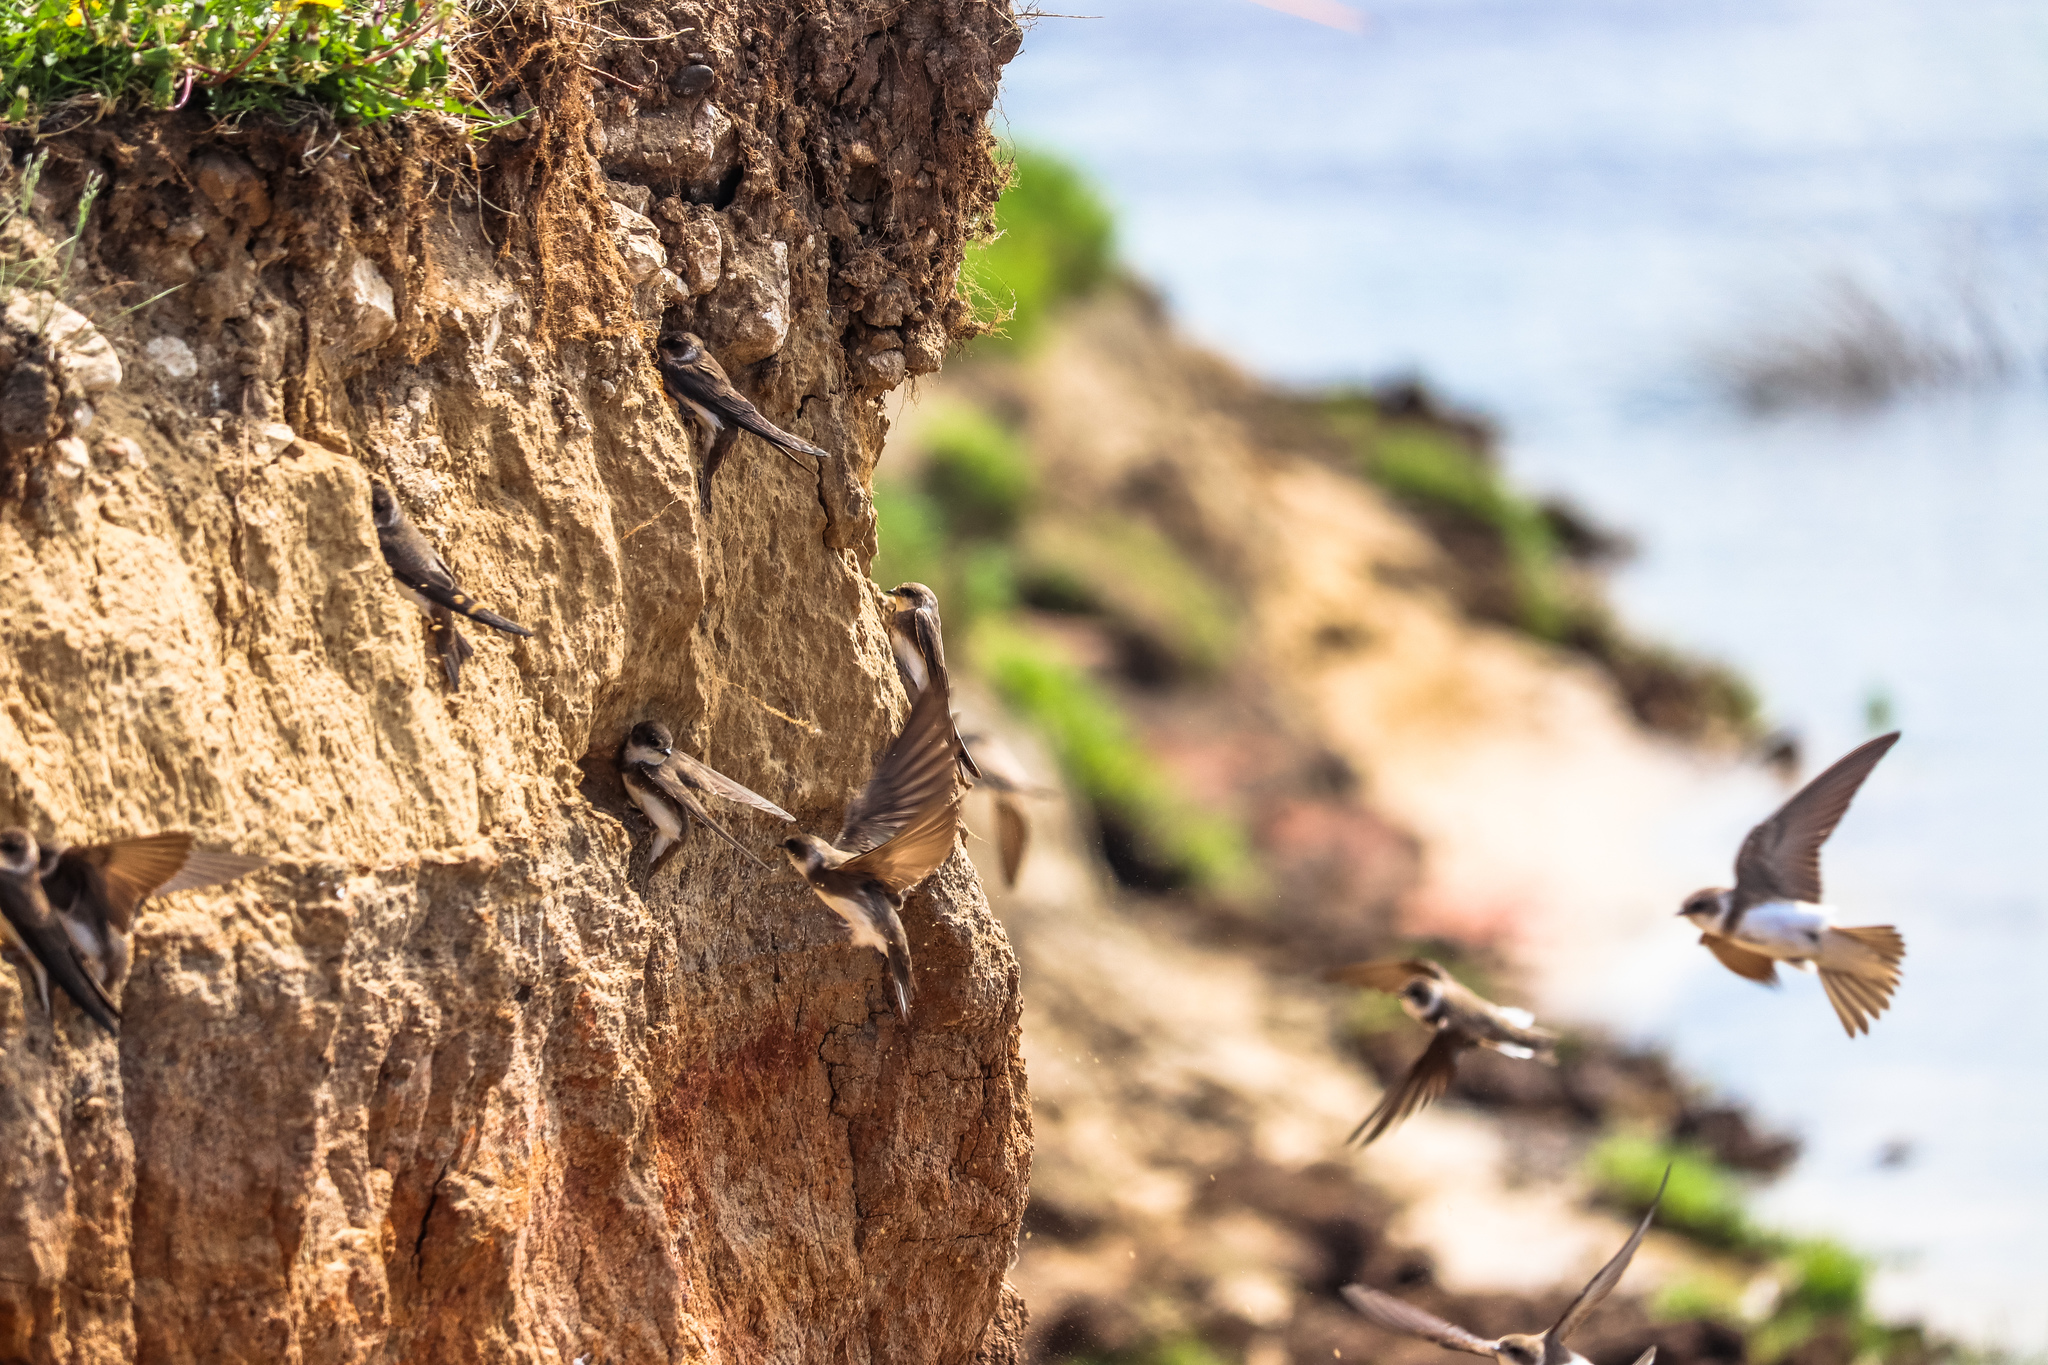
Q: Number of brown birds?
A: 11